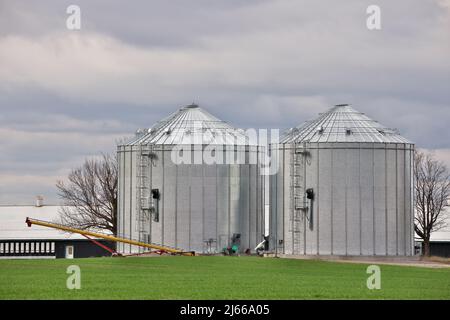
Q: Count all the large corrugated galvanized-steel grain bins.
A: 2